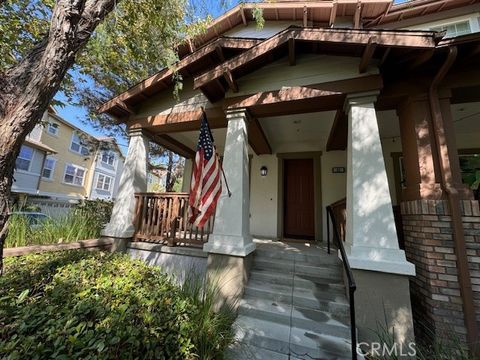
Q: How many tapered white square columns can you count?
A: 3